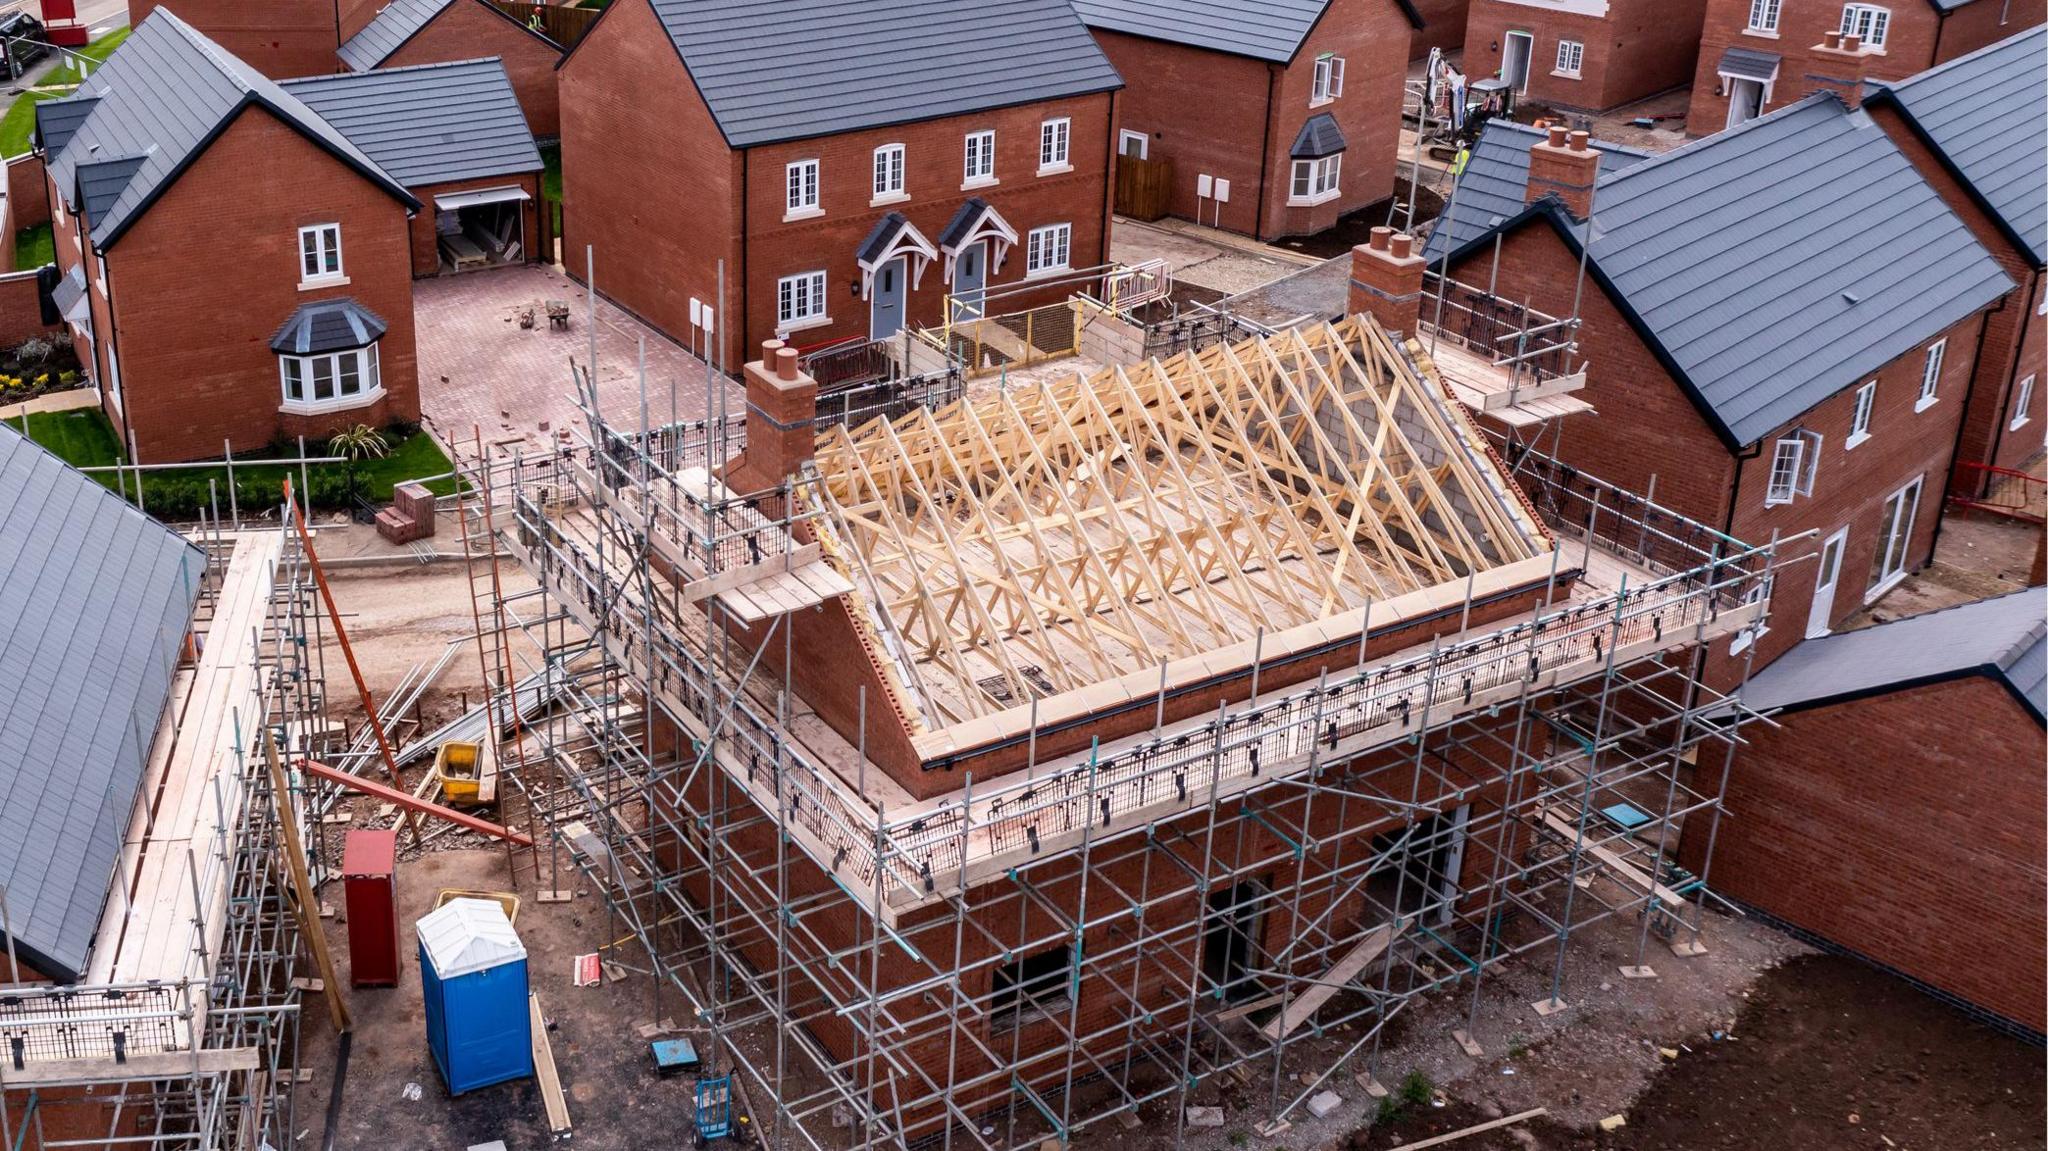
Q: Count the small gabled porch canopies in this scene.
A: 2